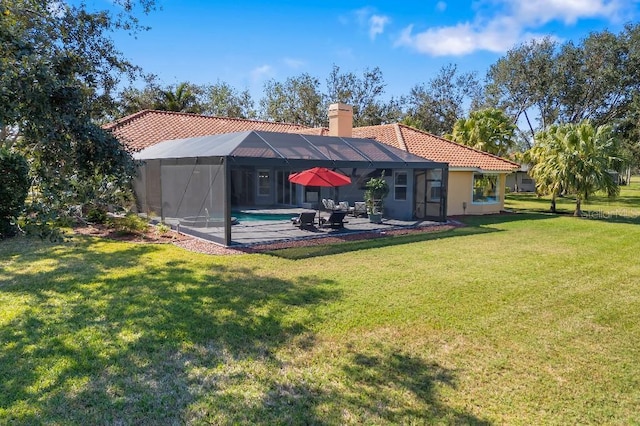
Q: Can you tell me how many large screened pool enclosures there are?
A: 1